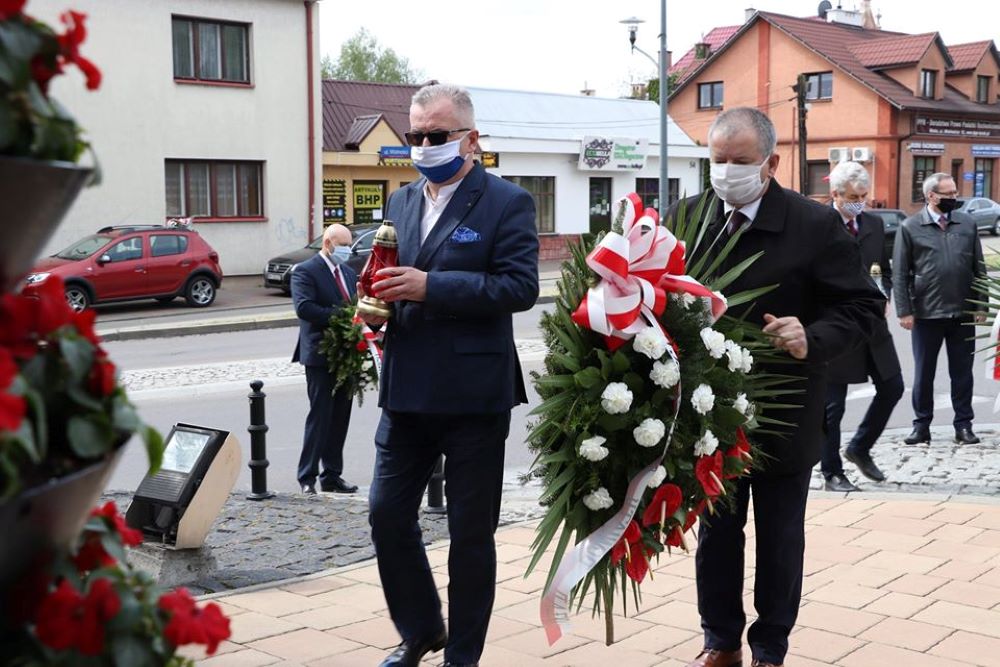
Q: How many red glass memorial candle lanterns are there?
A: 1